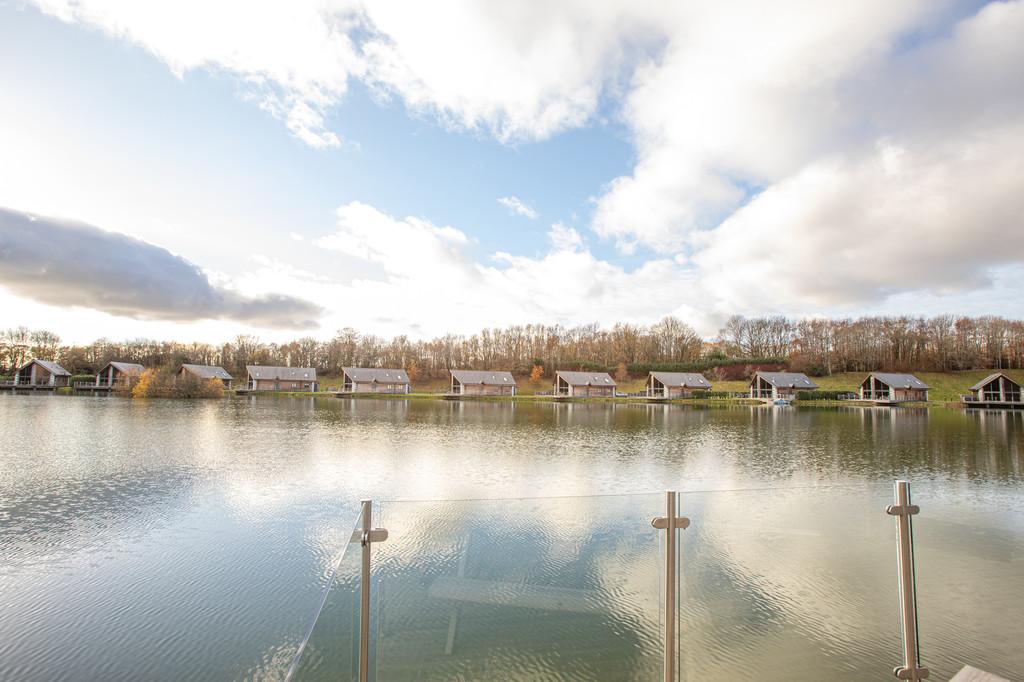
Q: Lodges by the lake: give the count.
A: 11